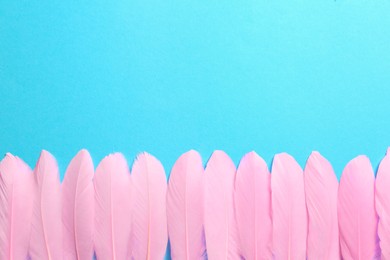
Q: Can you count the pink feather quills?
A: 12